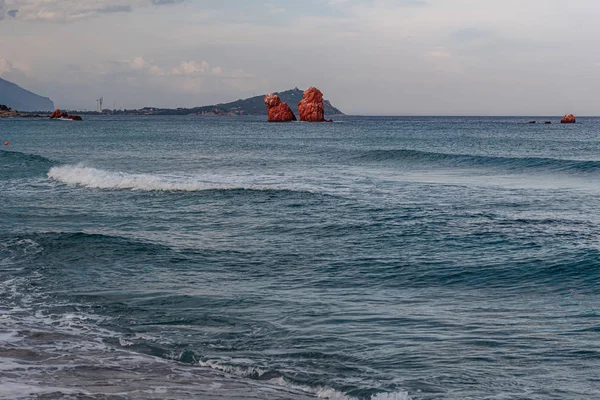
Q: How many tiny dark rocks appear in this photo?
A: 2